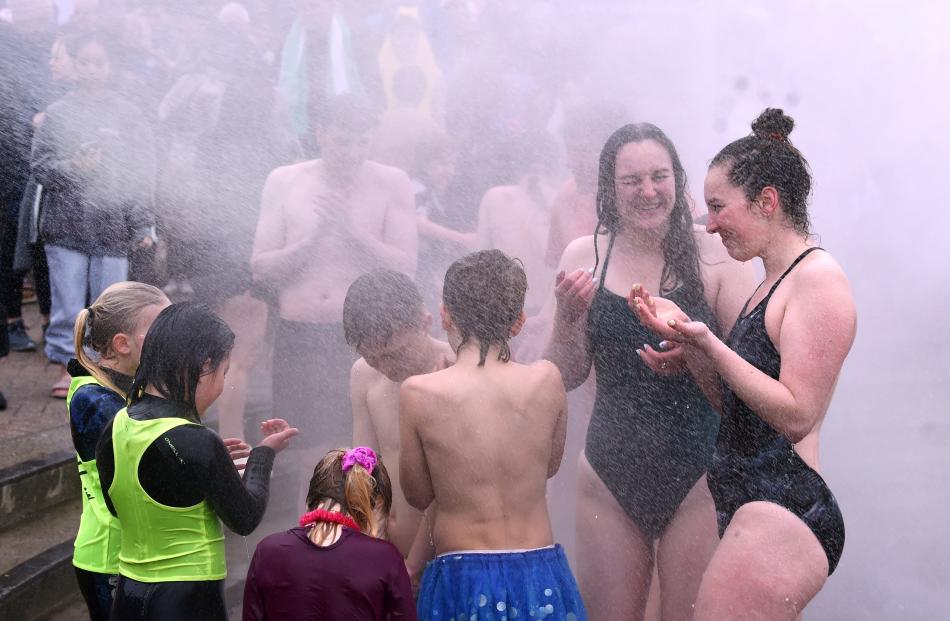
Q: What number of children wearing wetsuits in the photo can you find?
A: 2